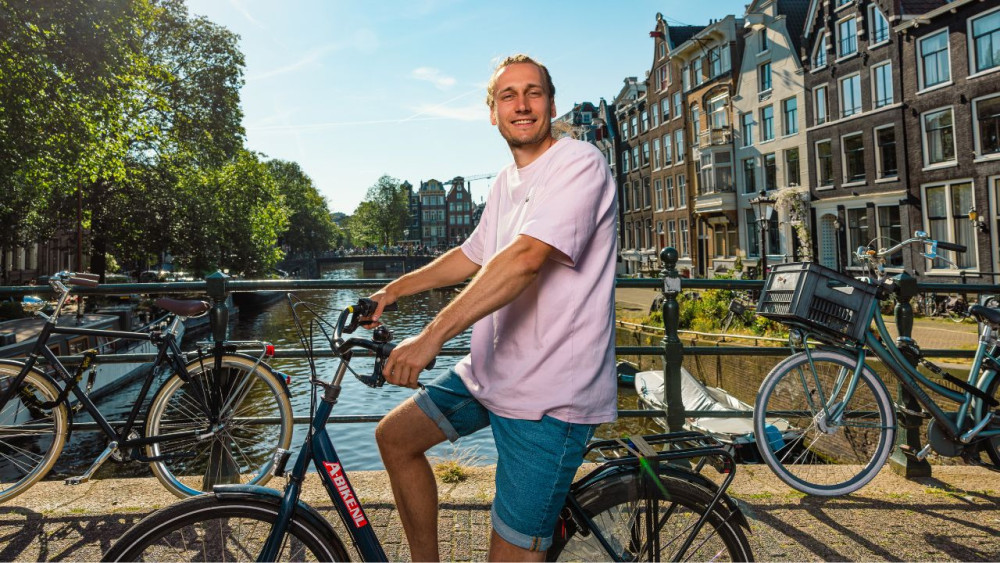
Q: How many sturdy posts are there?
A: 3